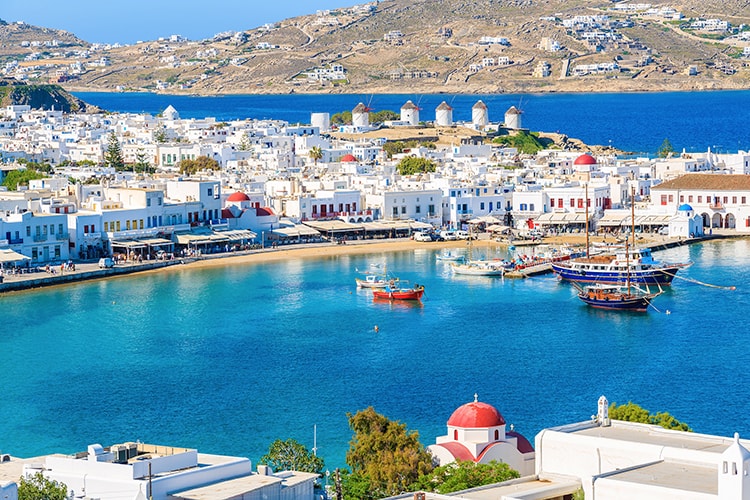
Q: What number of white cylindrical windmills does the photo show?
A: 5